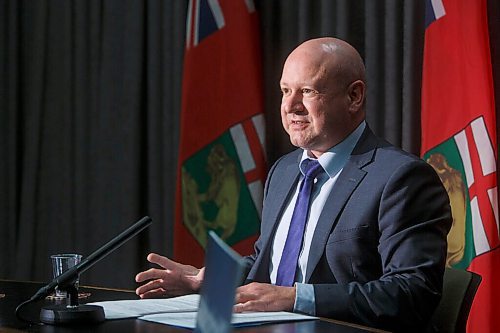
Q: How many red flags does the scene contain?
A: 2